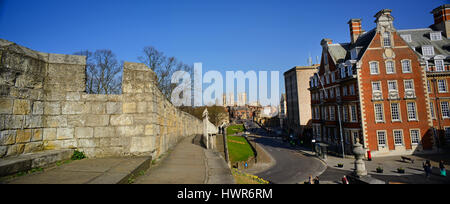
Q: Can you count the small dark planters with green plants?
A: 3